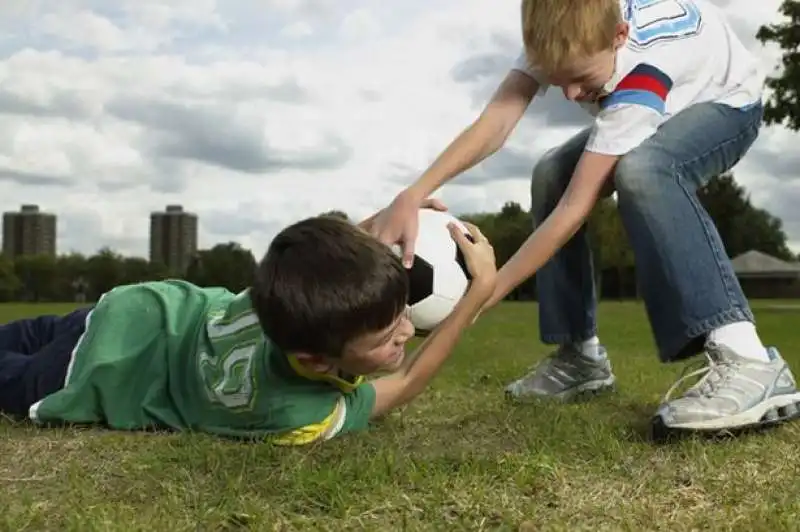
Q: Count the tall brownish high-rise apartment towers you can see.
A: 2